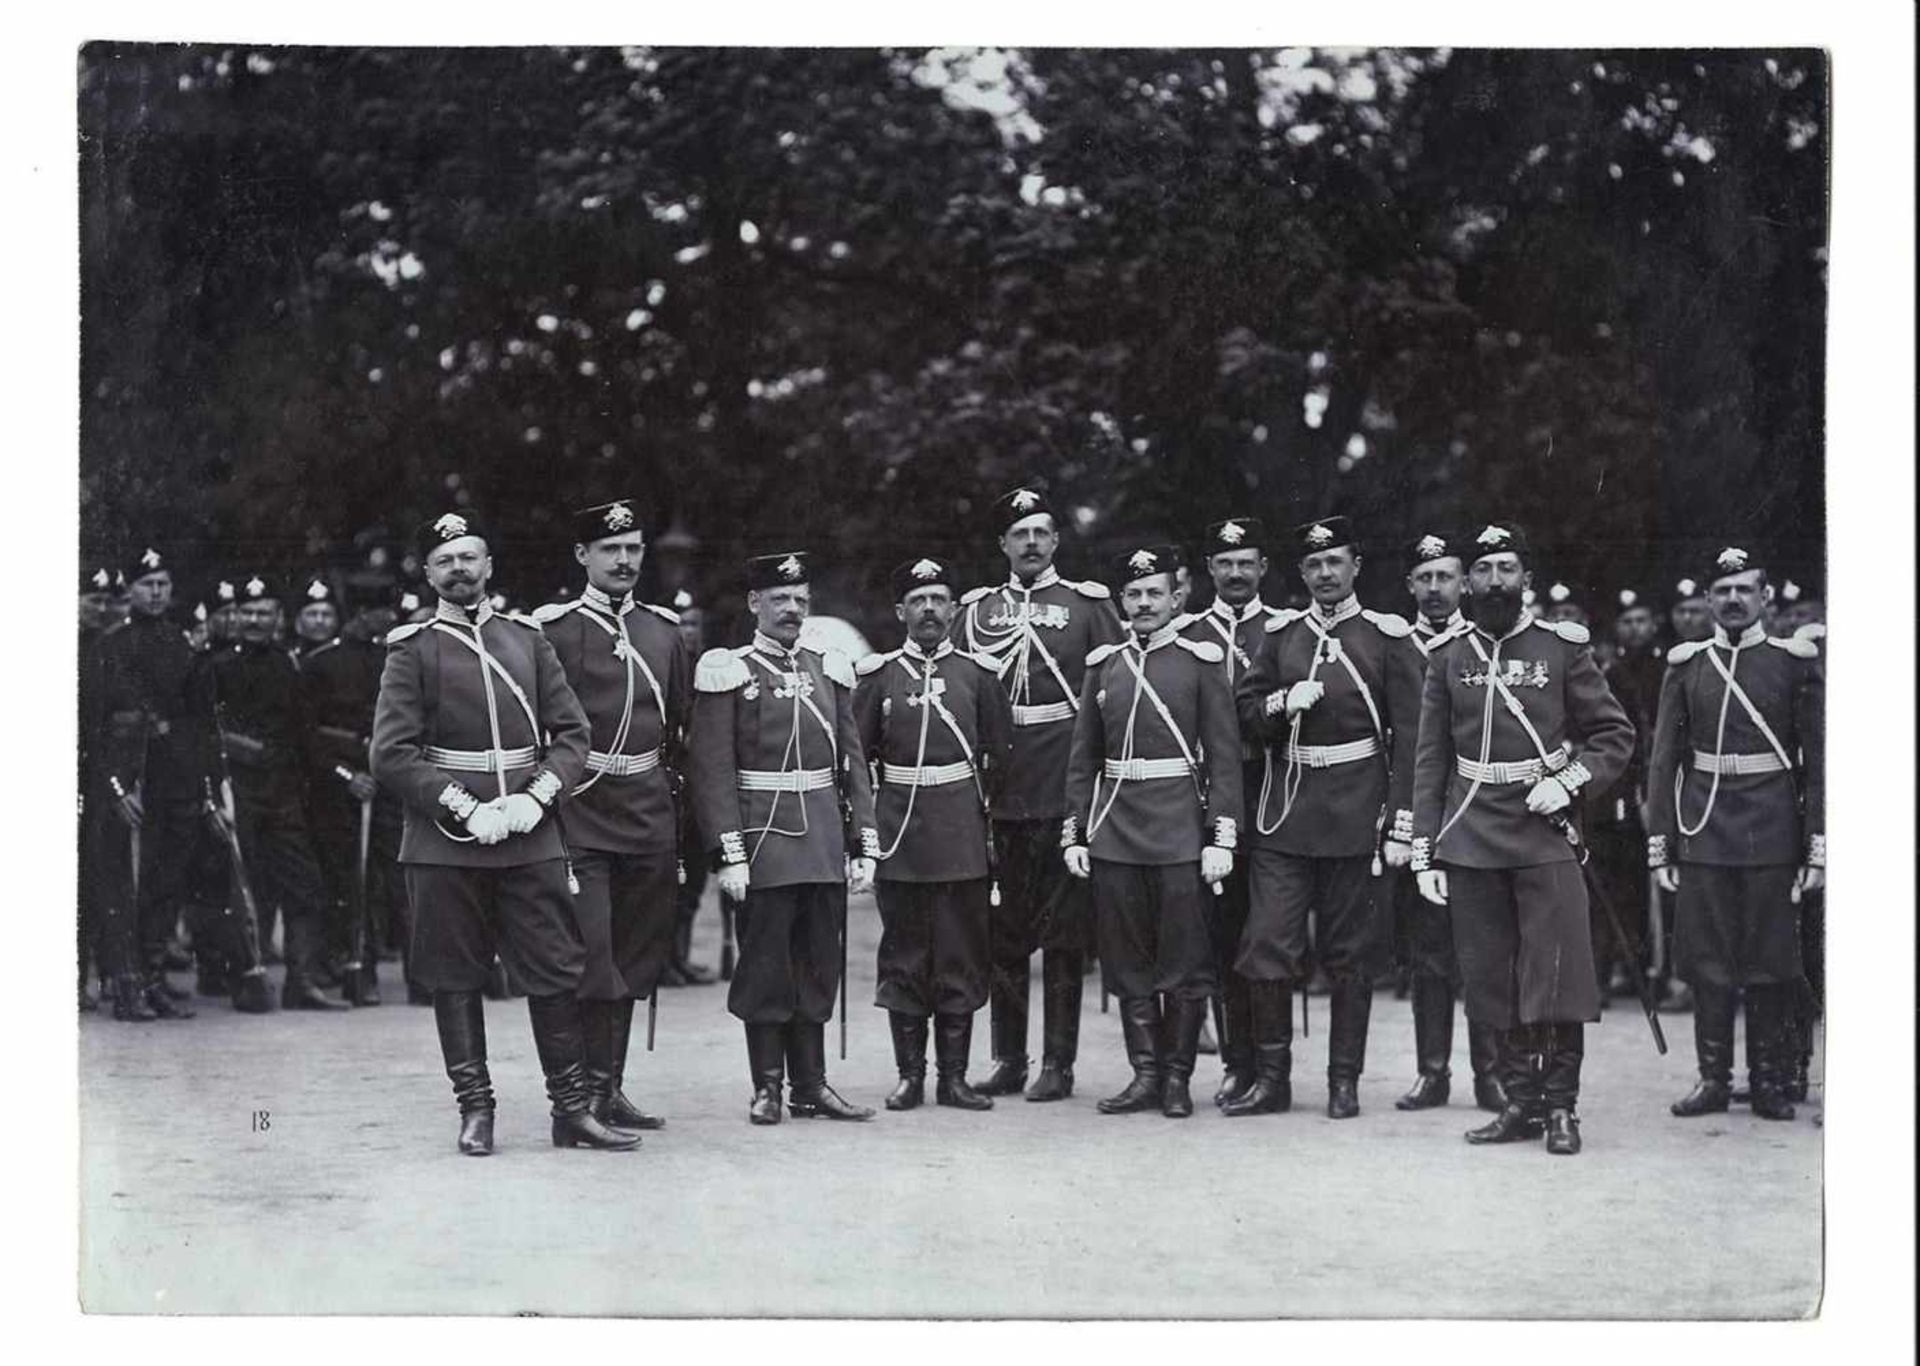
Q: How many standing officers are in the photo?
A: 11